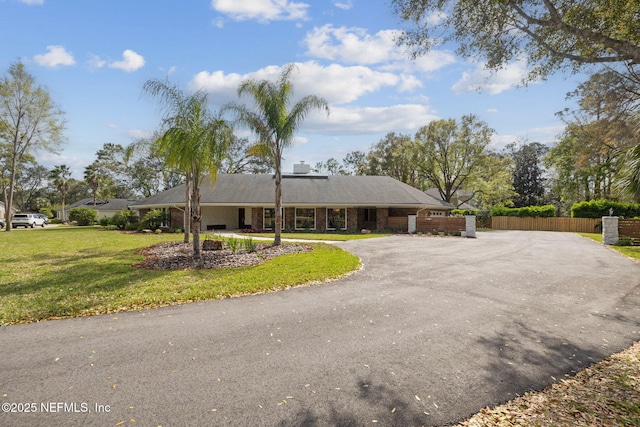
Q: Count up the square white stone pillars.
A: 3